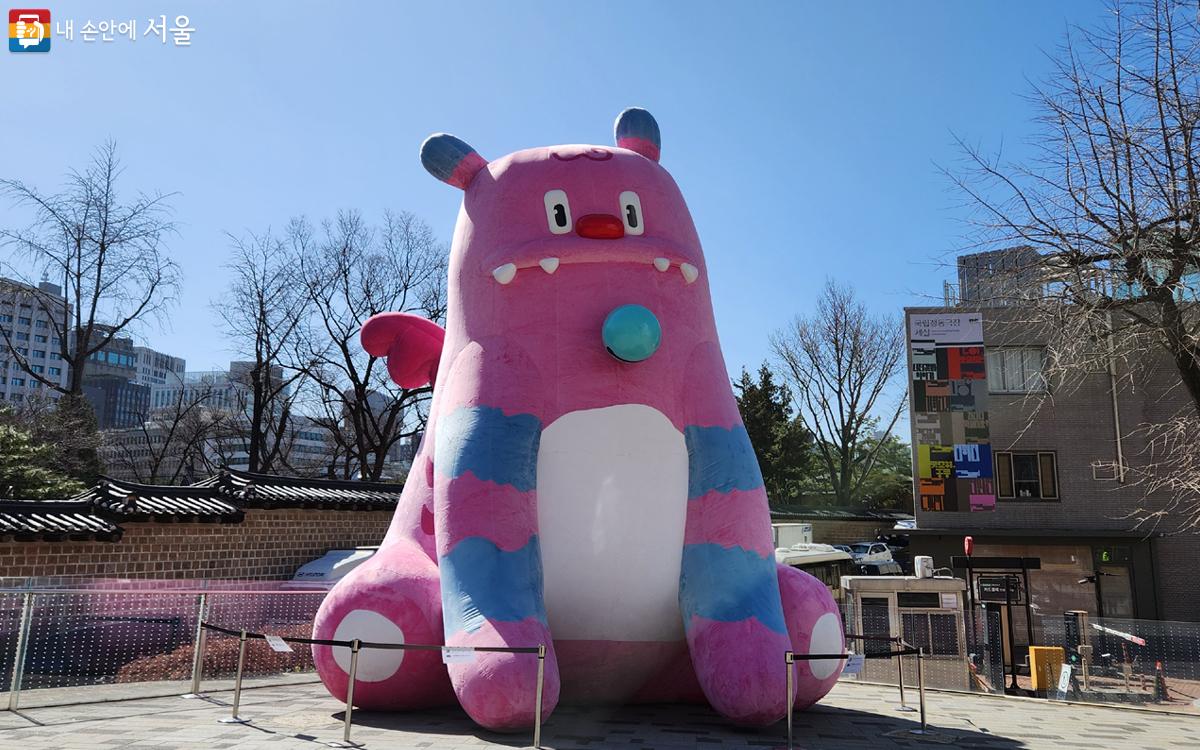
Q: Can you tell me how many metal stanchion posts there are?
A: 7